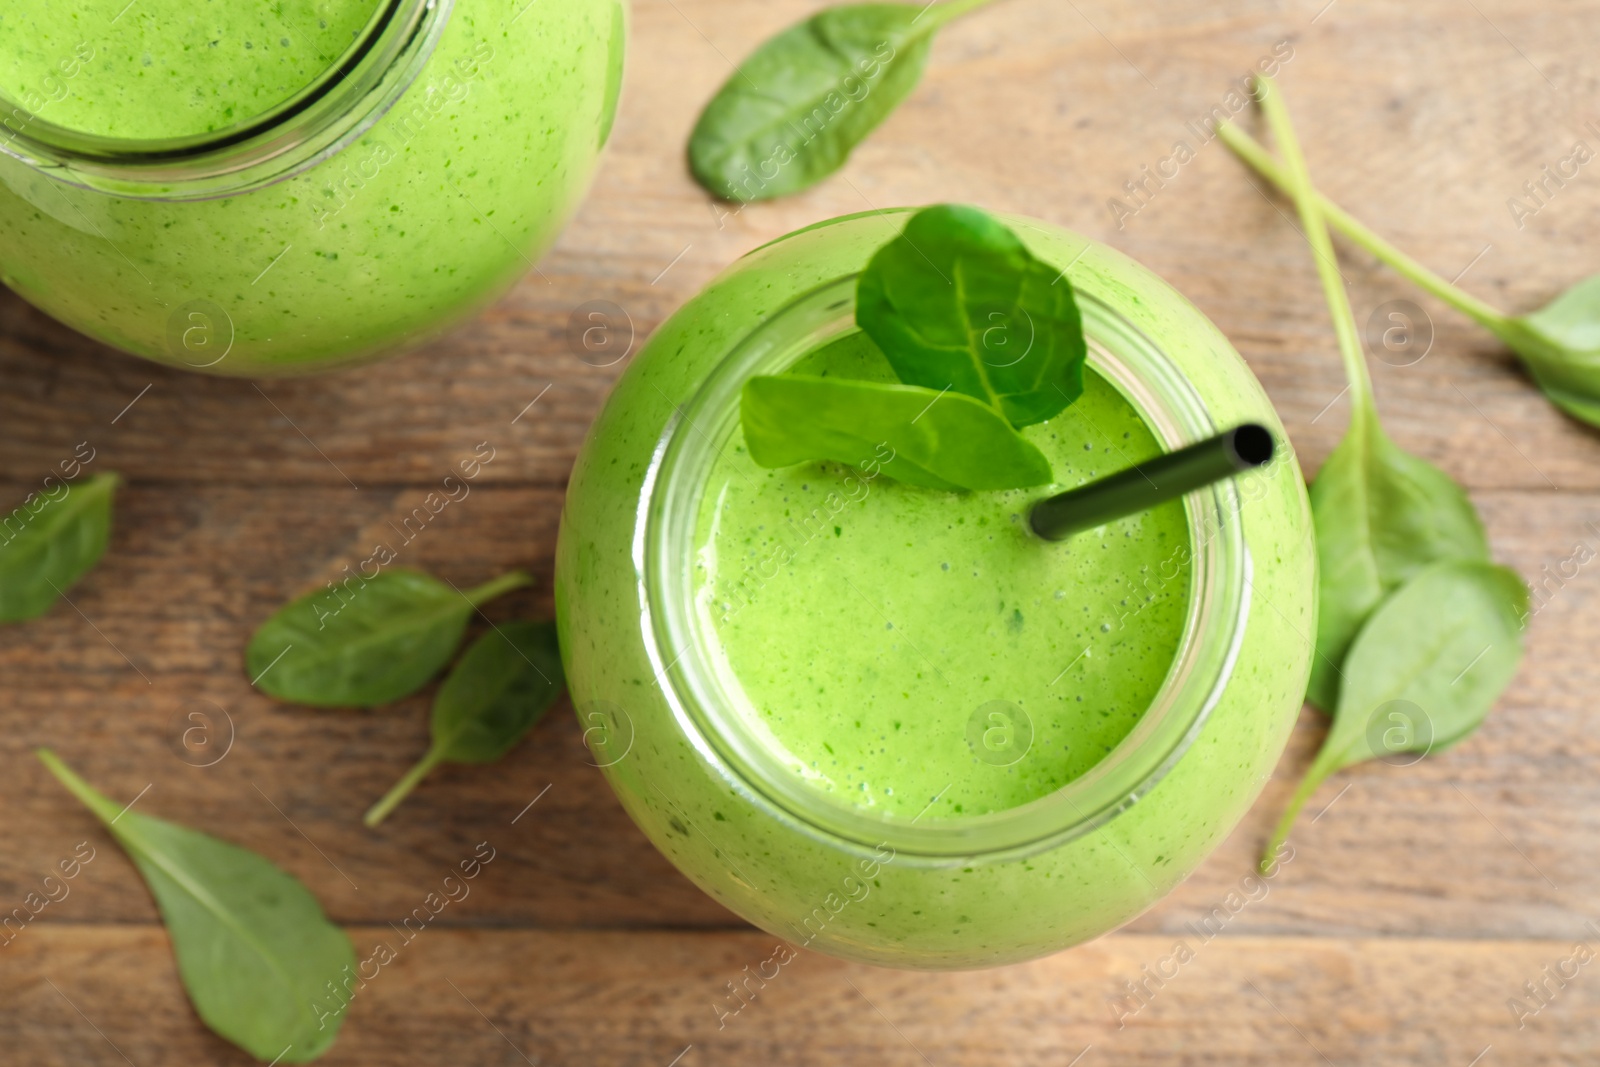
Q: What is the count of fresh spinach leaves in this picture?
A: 10